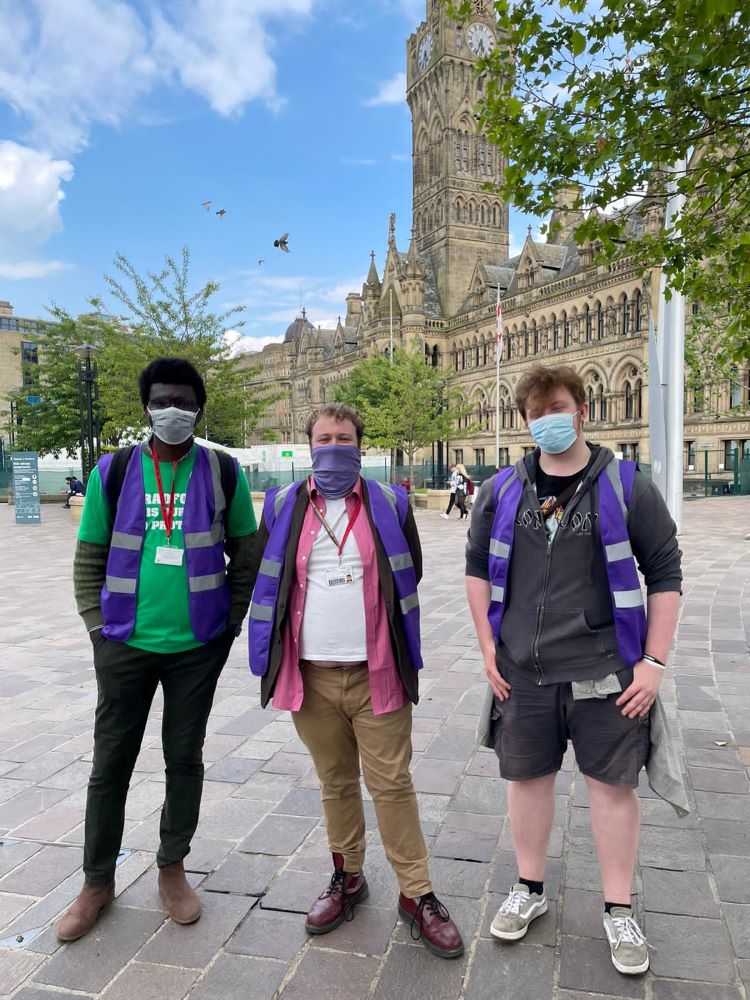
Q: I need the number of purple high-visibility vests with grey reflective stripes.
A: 3